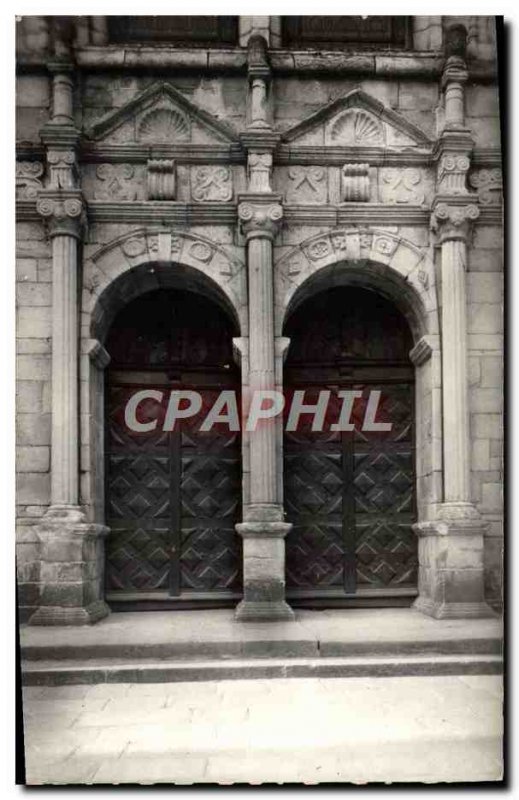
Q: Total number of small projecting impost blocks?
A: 4